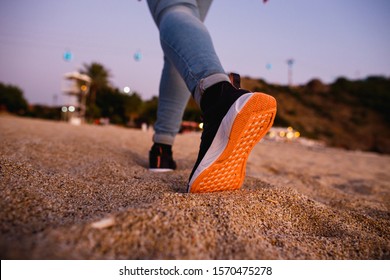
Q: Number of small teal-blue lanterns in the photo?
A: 3